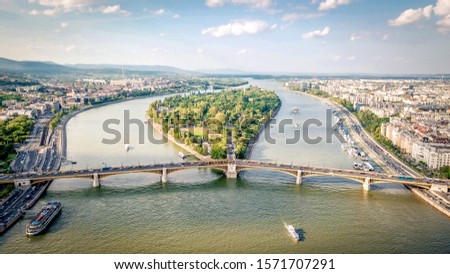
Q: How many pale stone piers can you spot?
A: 5